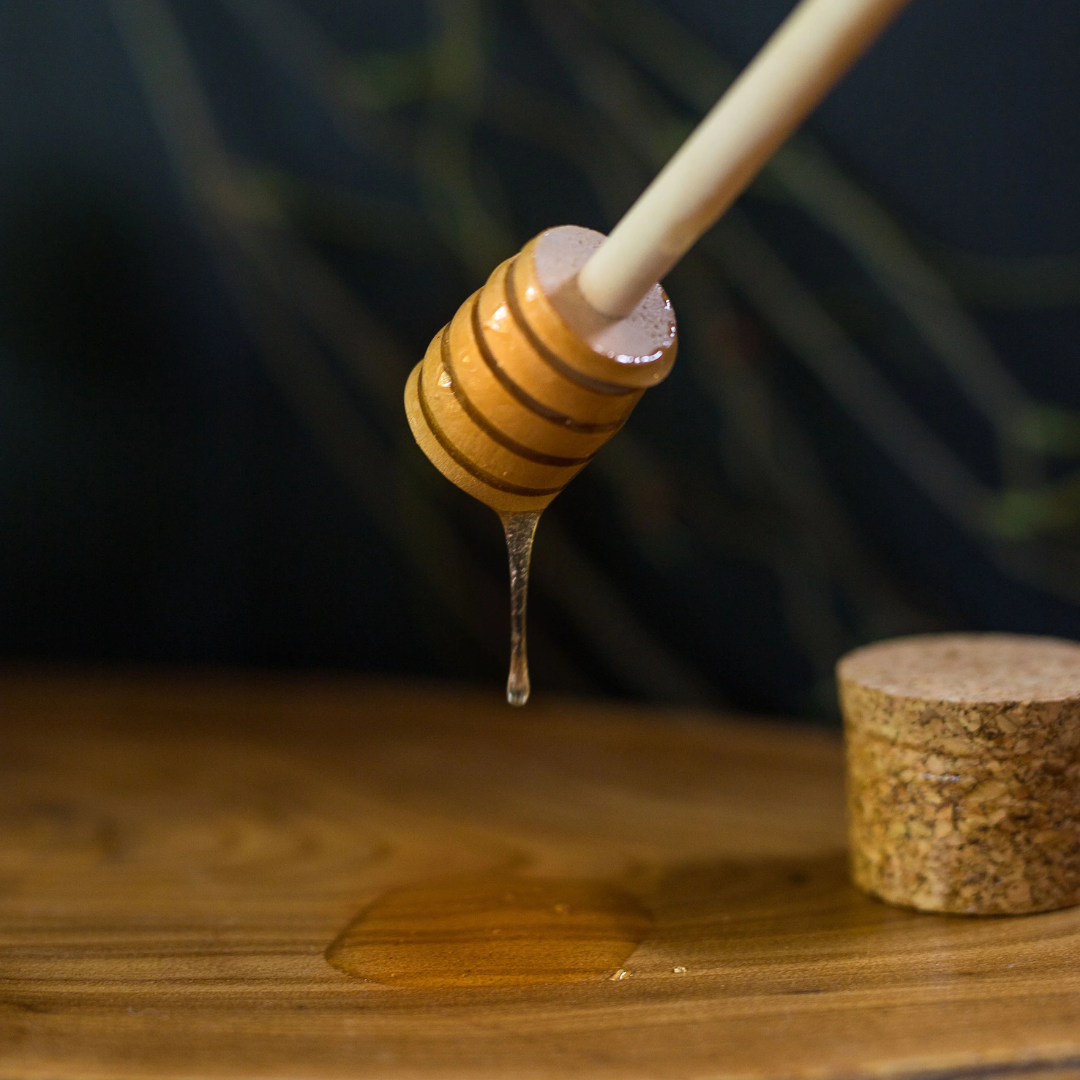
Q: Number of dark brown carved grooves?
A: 4